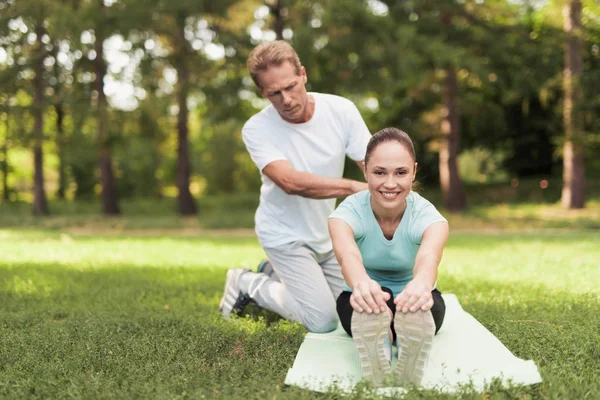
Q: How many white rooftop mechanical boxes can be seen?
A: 0